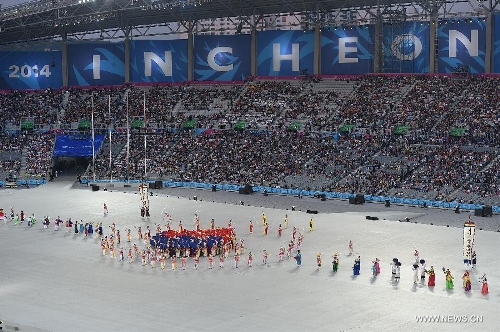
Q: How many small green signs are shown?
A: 9